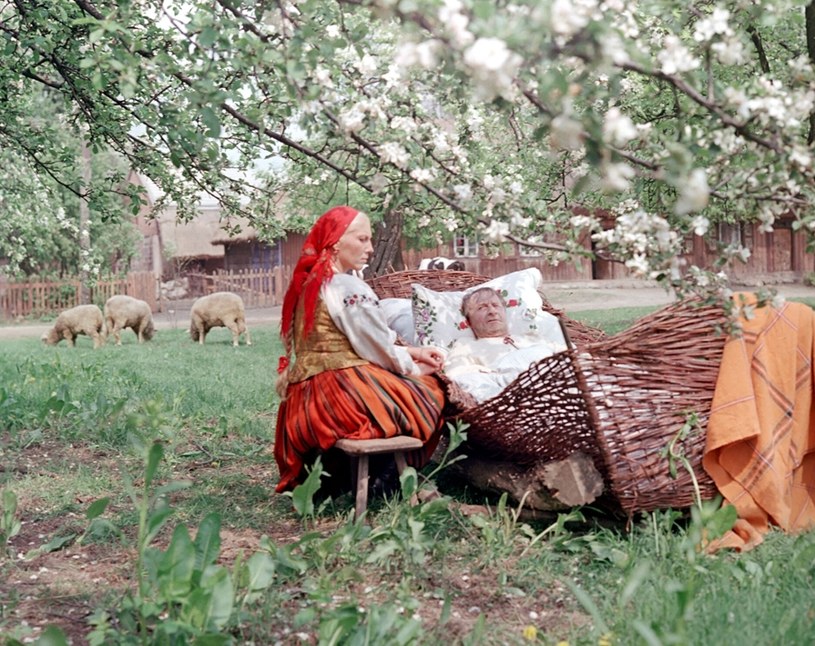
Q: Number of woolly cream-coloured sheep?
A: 3